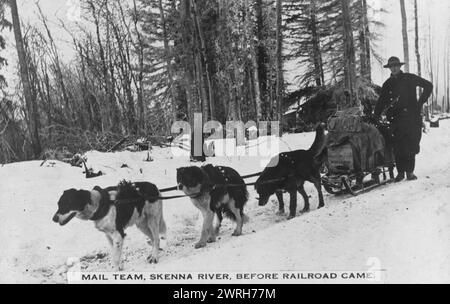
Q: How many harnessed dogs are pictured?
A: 3